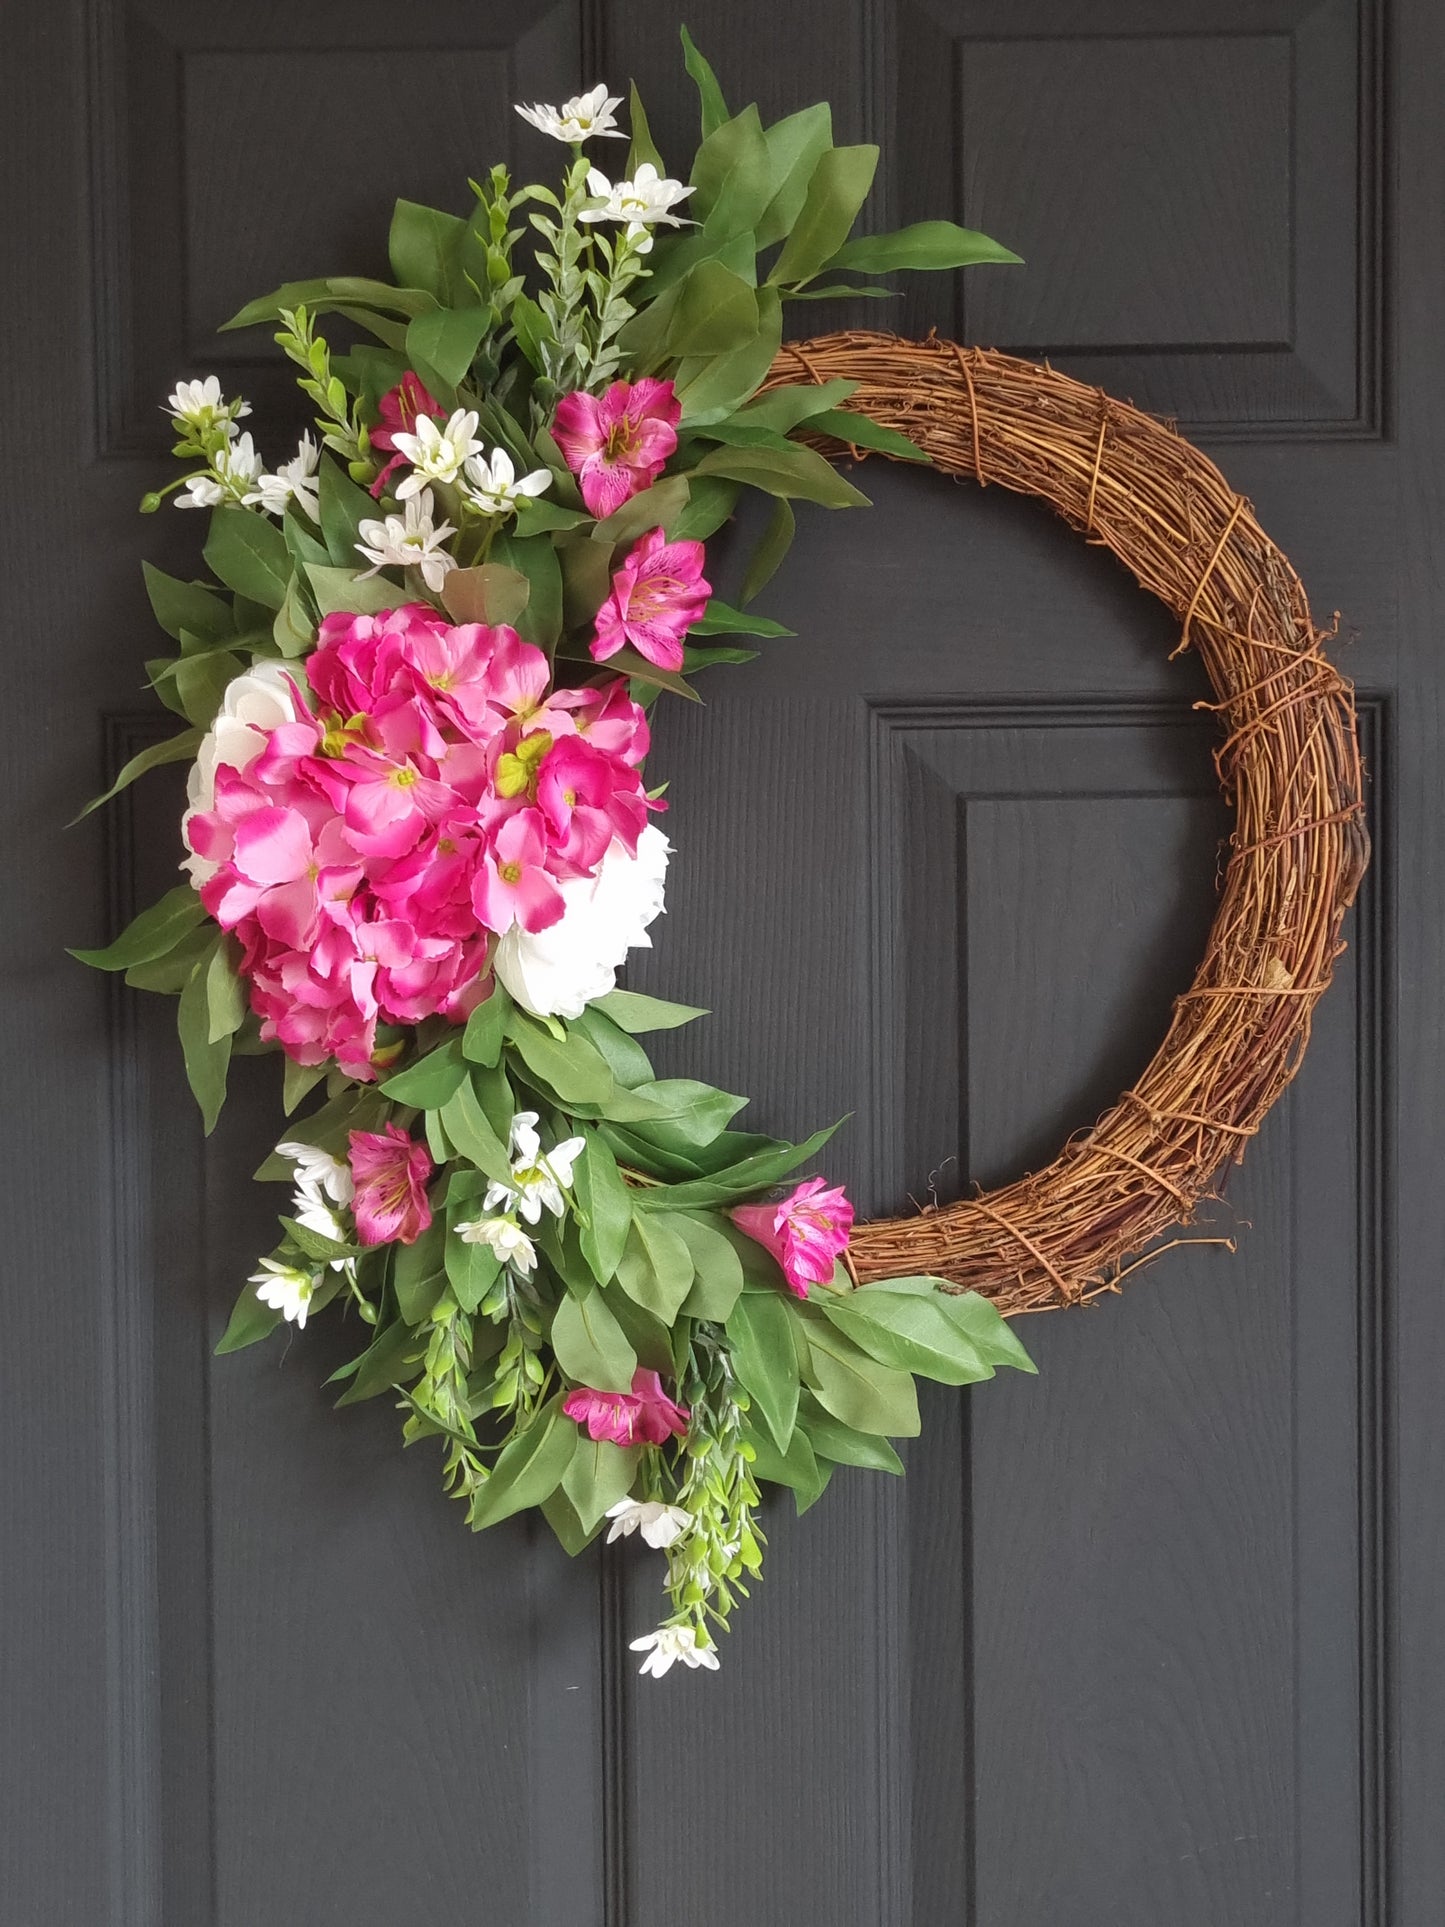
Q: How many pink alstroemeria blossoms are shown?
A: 6